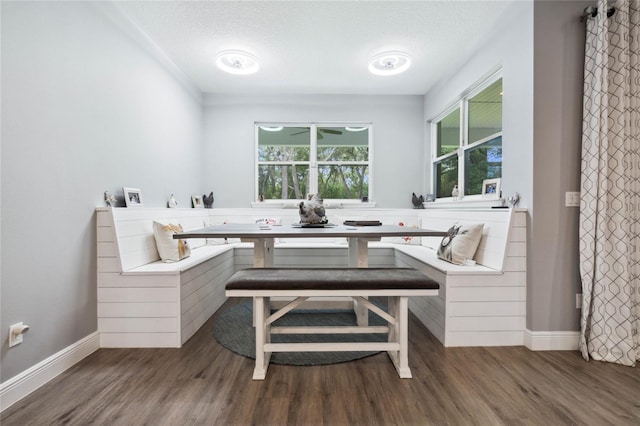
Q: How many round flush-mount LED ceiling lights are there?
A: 2